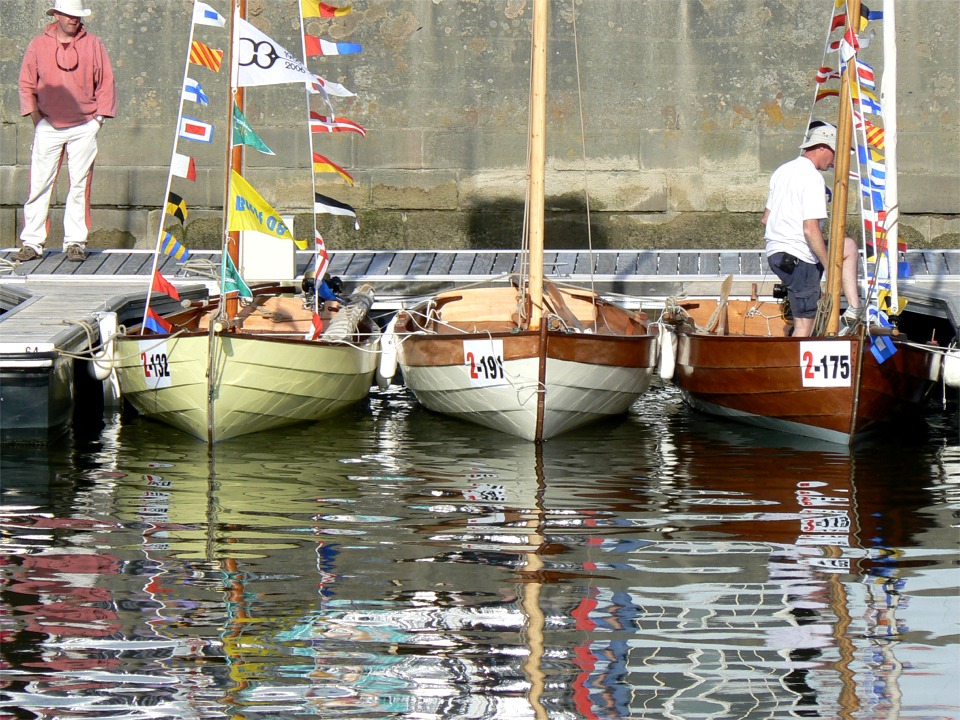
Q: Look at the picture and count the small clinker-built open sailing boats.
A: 3